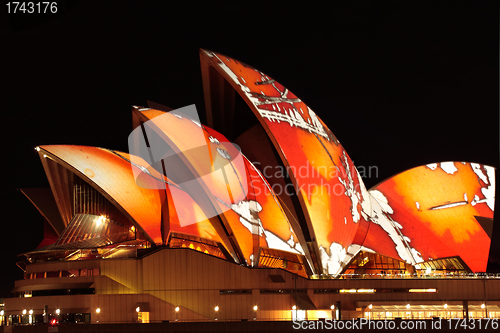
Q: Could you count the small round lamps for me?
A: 15